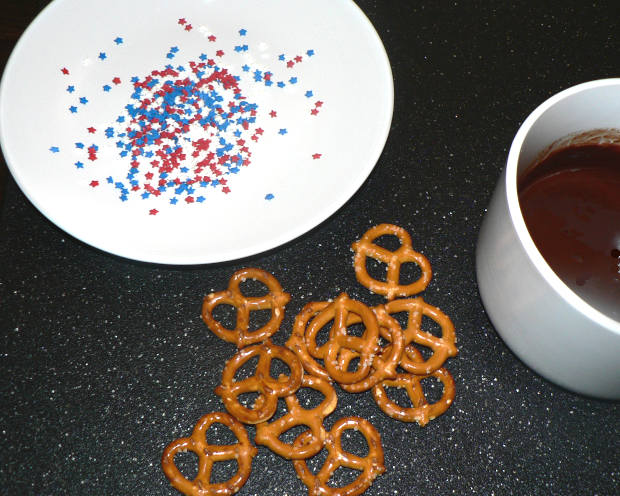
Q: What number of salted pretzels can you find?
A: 11